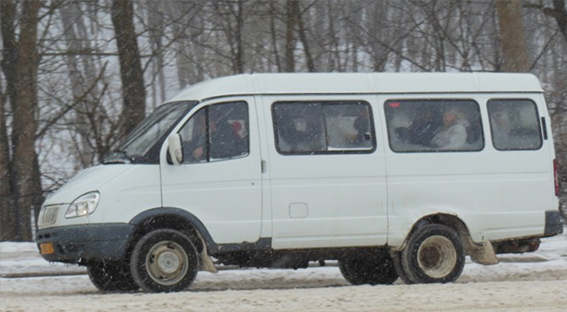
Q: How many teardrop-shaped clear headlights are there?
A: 1